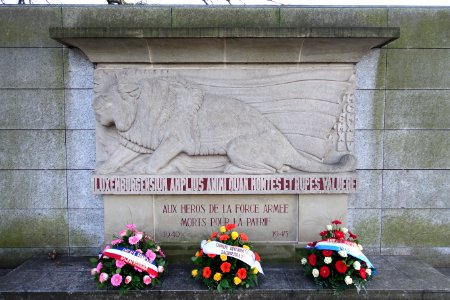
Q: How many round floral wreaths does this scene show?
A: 3